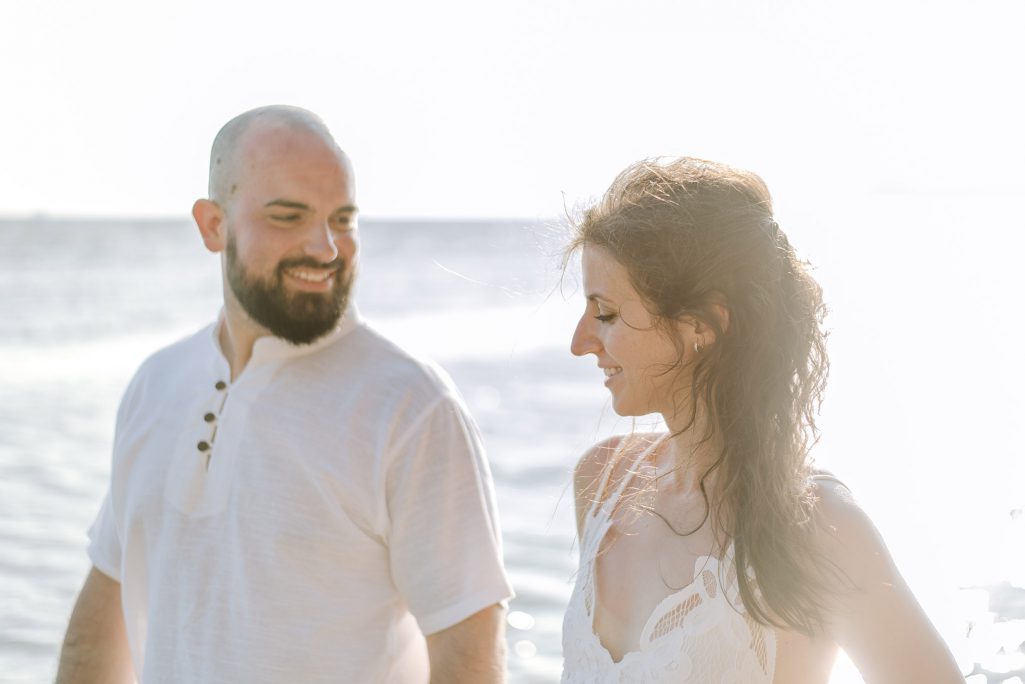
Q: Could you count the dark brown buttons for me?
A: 3